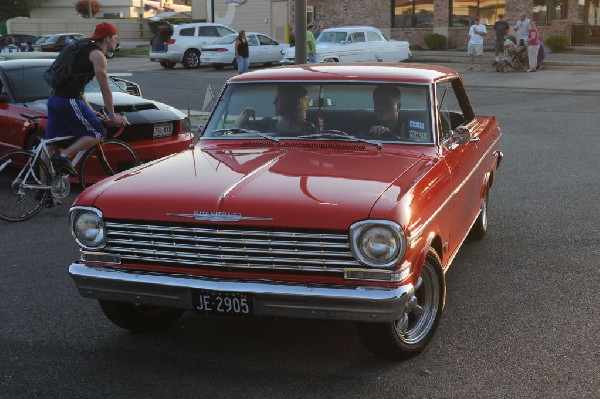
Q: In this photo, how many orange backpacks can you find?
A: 0